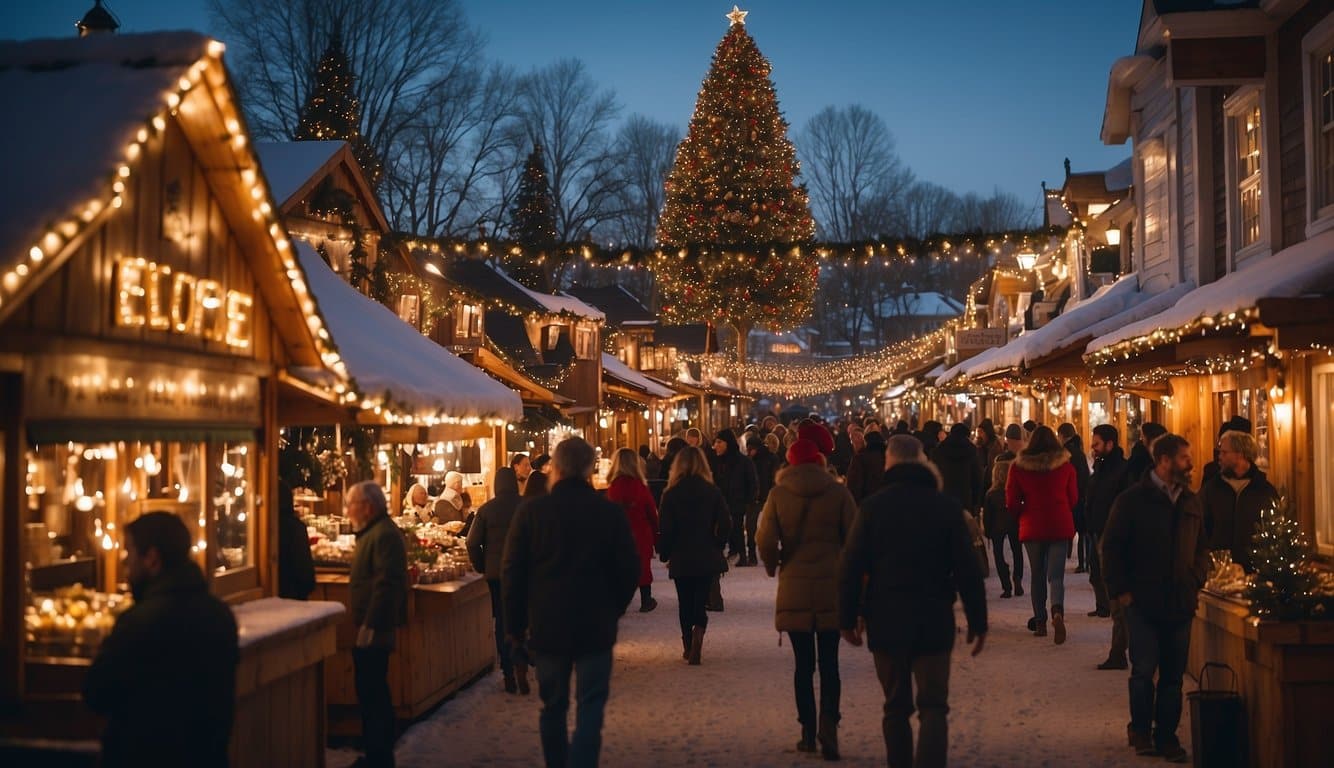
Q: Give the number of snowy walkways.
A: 1